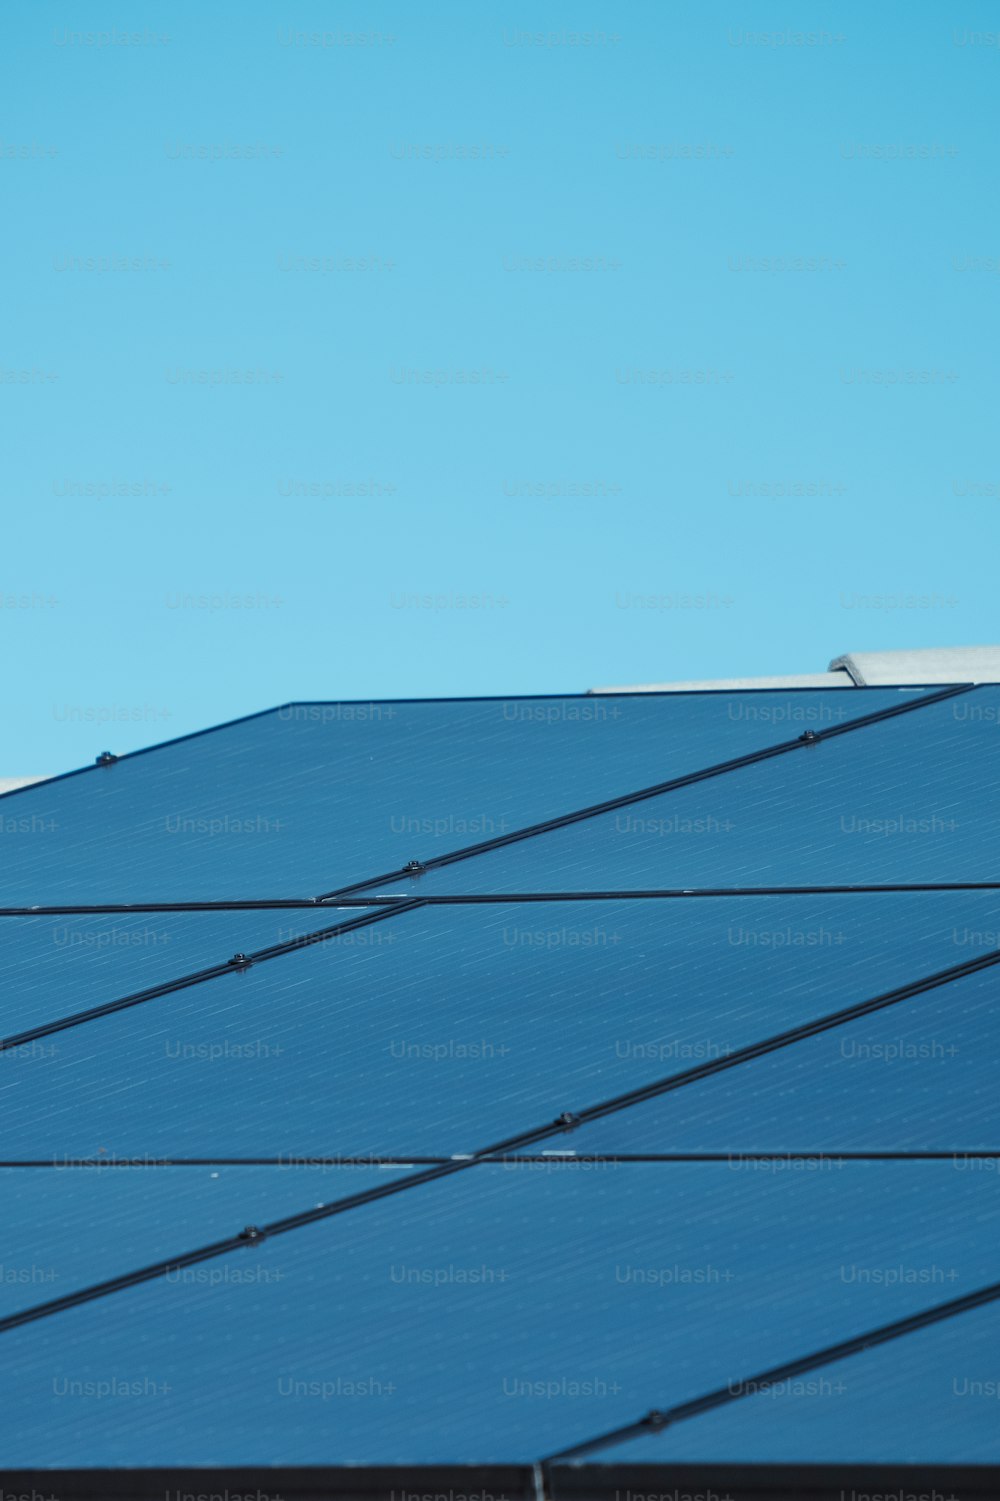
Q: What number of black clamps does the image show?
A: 7